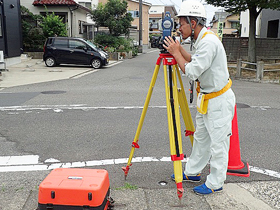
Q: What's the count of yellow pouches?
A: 1